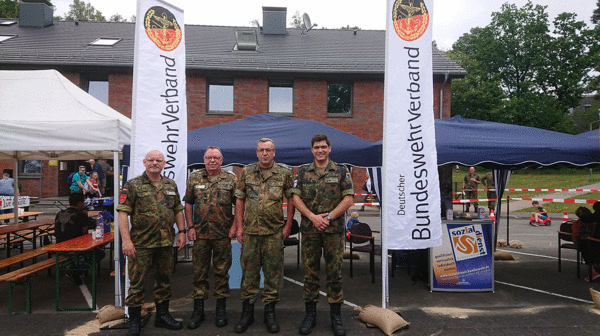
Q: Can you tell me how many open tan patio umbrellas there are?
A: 0